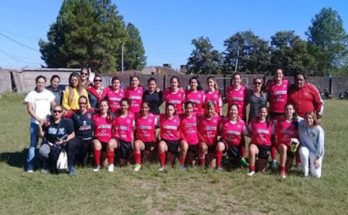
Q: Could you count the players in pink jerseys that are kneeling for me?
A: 9